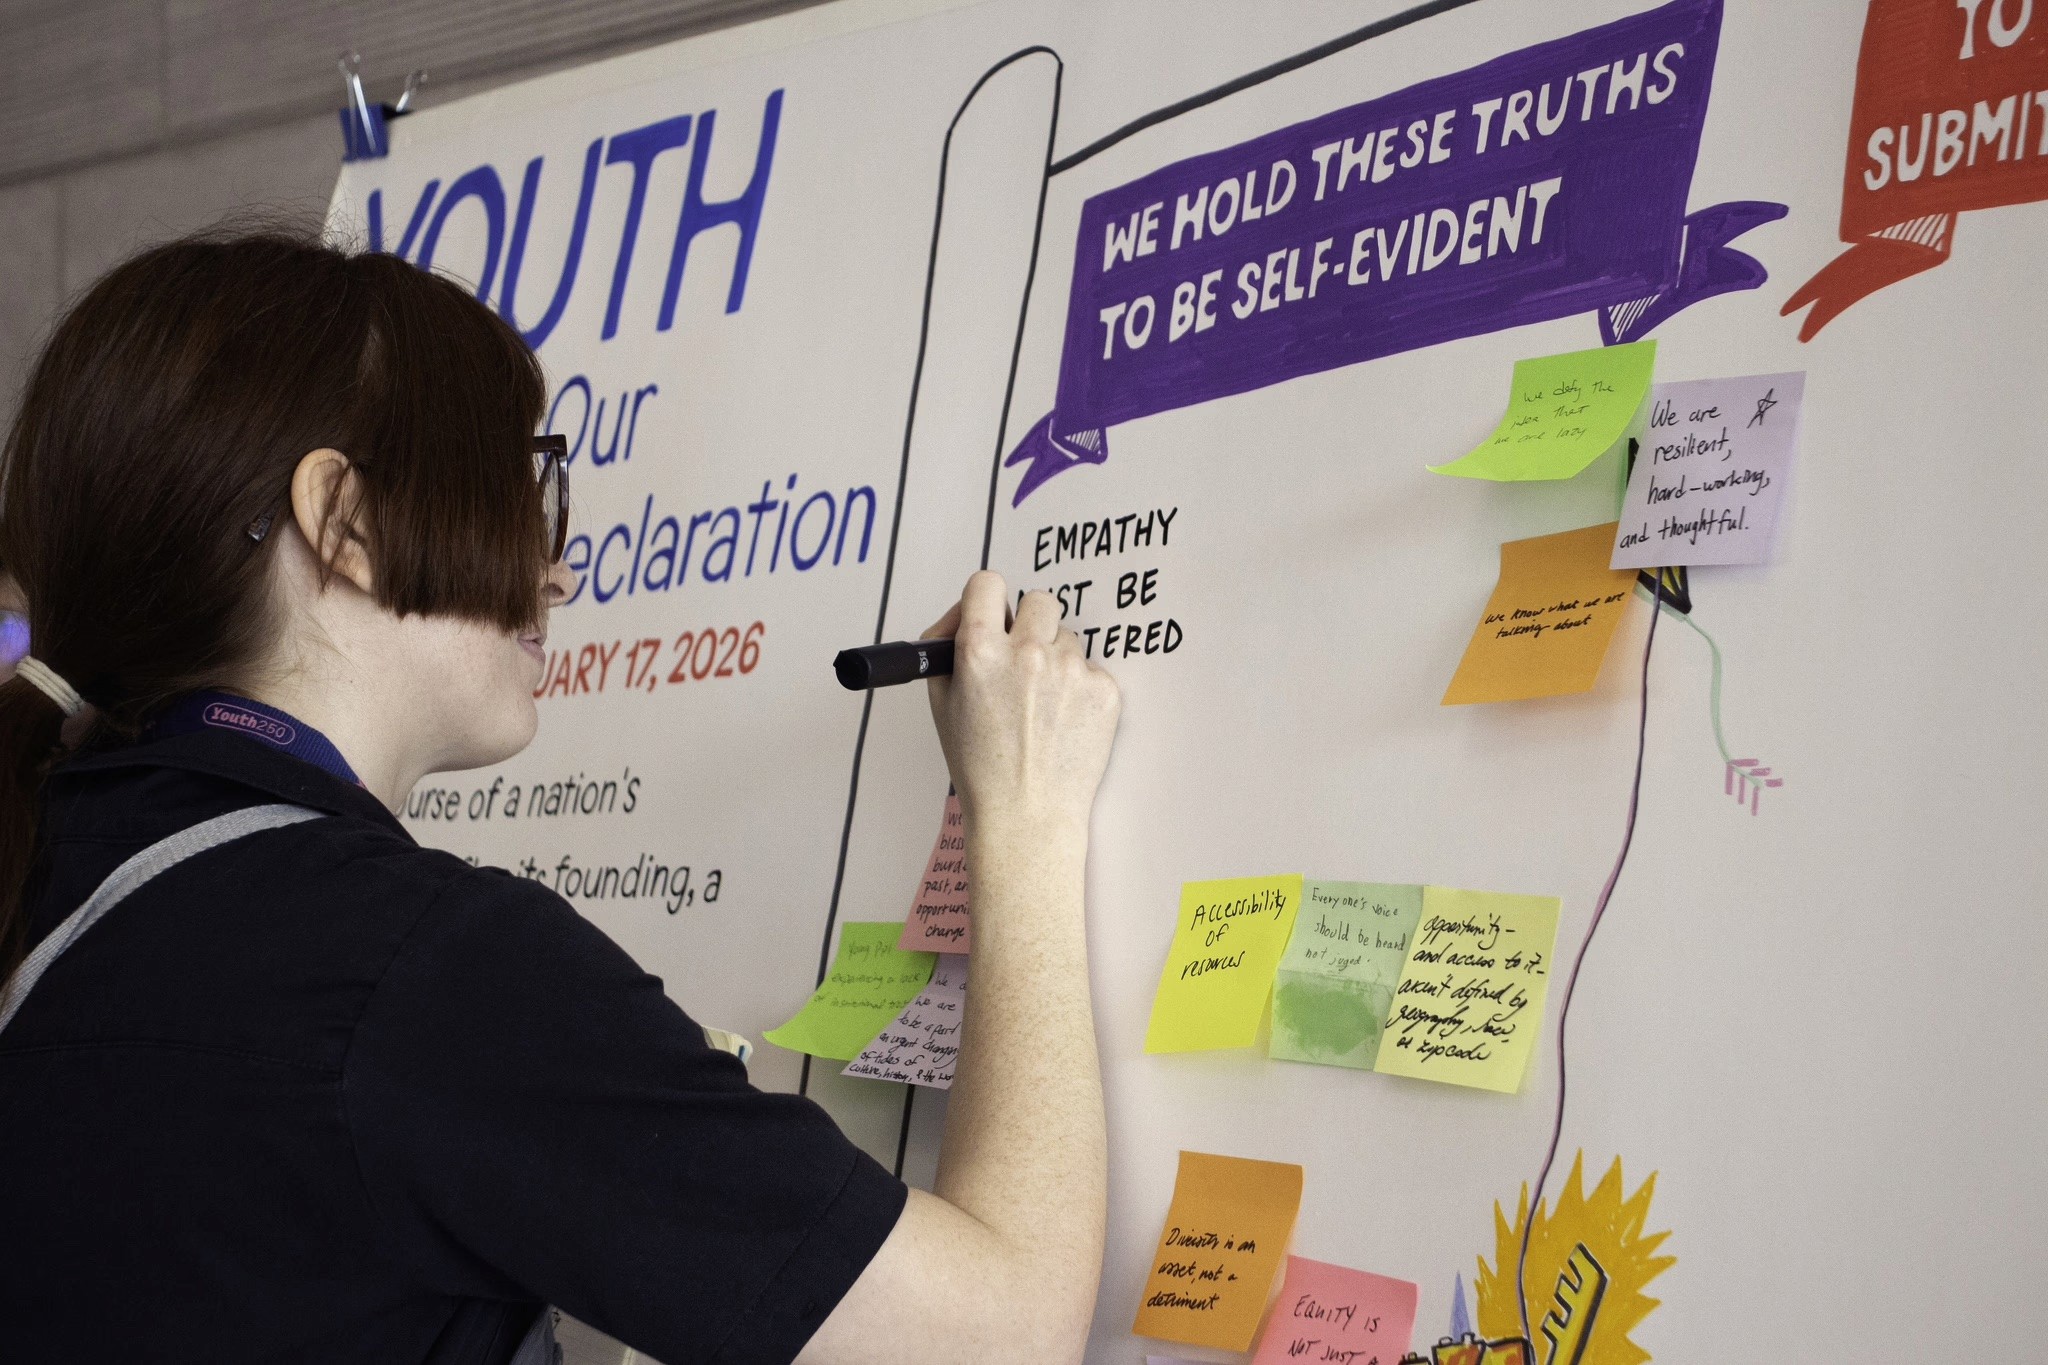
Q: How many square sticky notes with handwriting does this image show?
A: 11